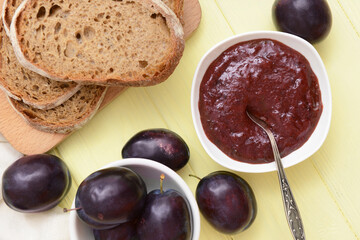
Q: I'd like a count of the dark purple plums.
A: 7